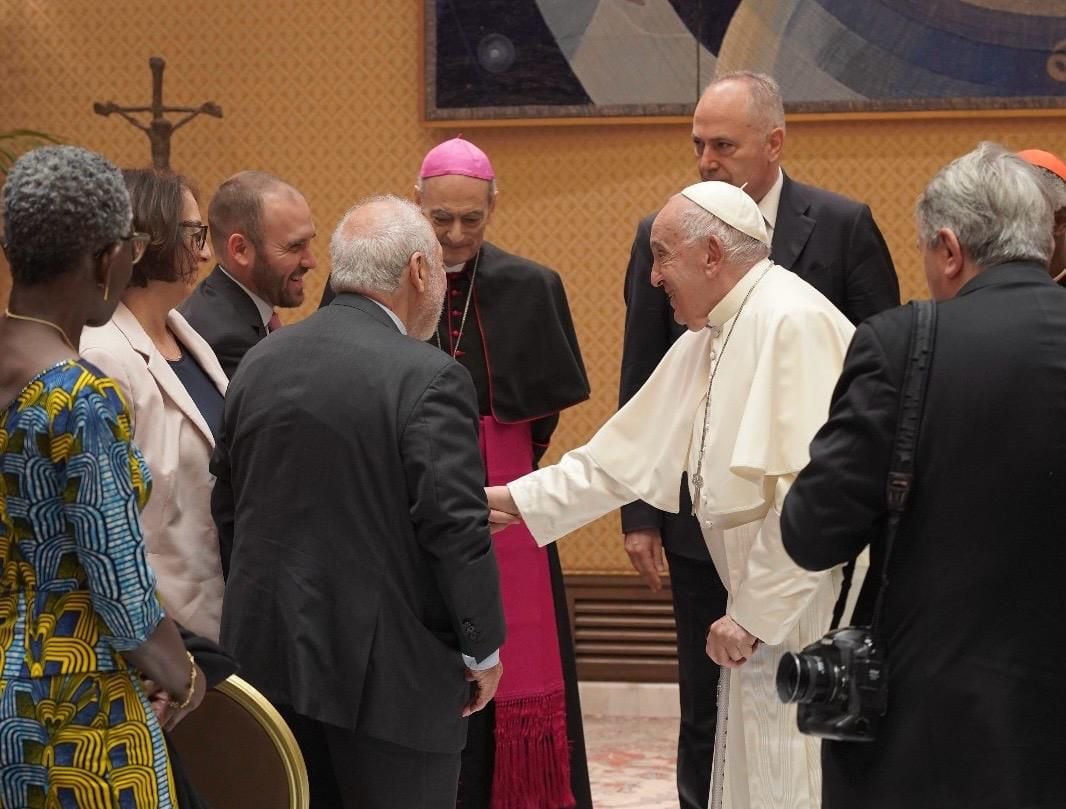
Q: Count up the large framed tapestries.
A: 1